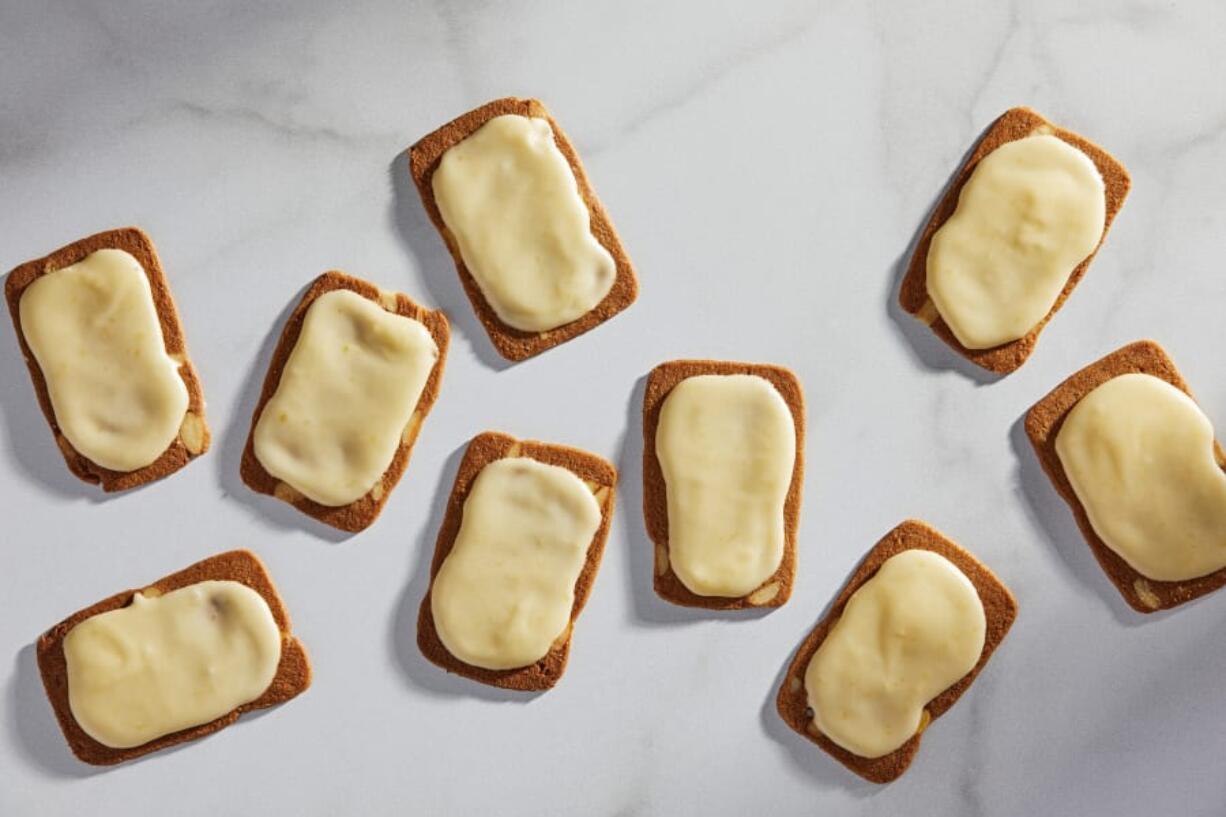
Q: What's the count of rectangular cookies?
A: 9